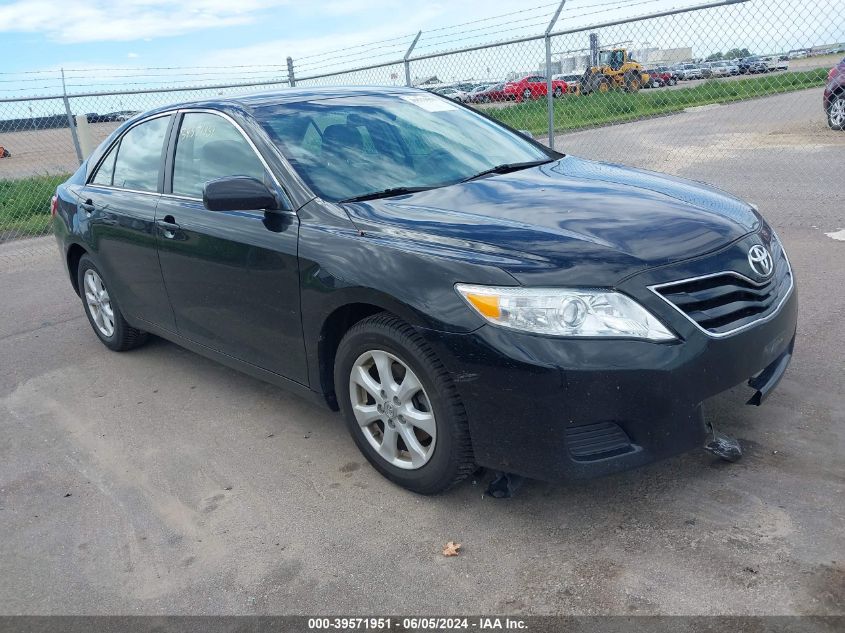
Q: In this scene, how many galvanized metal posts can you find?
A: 4